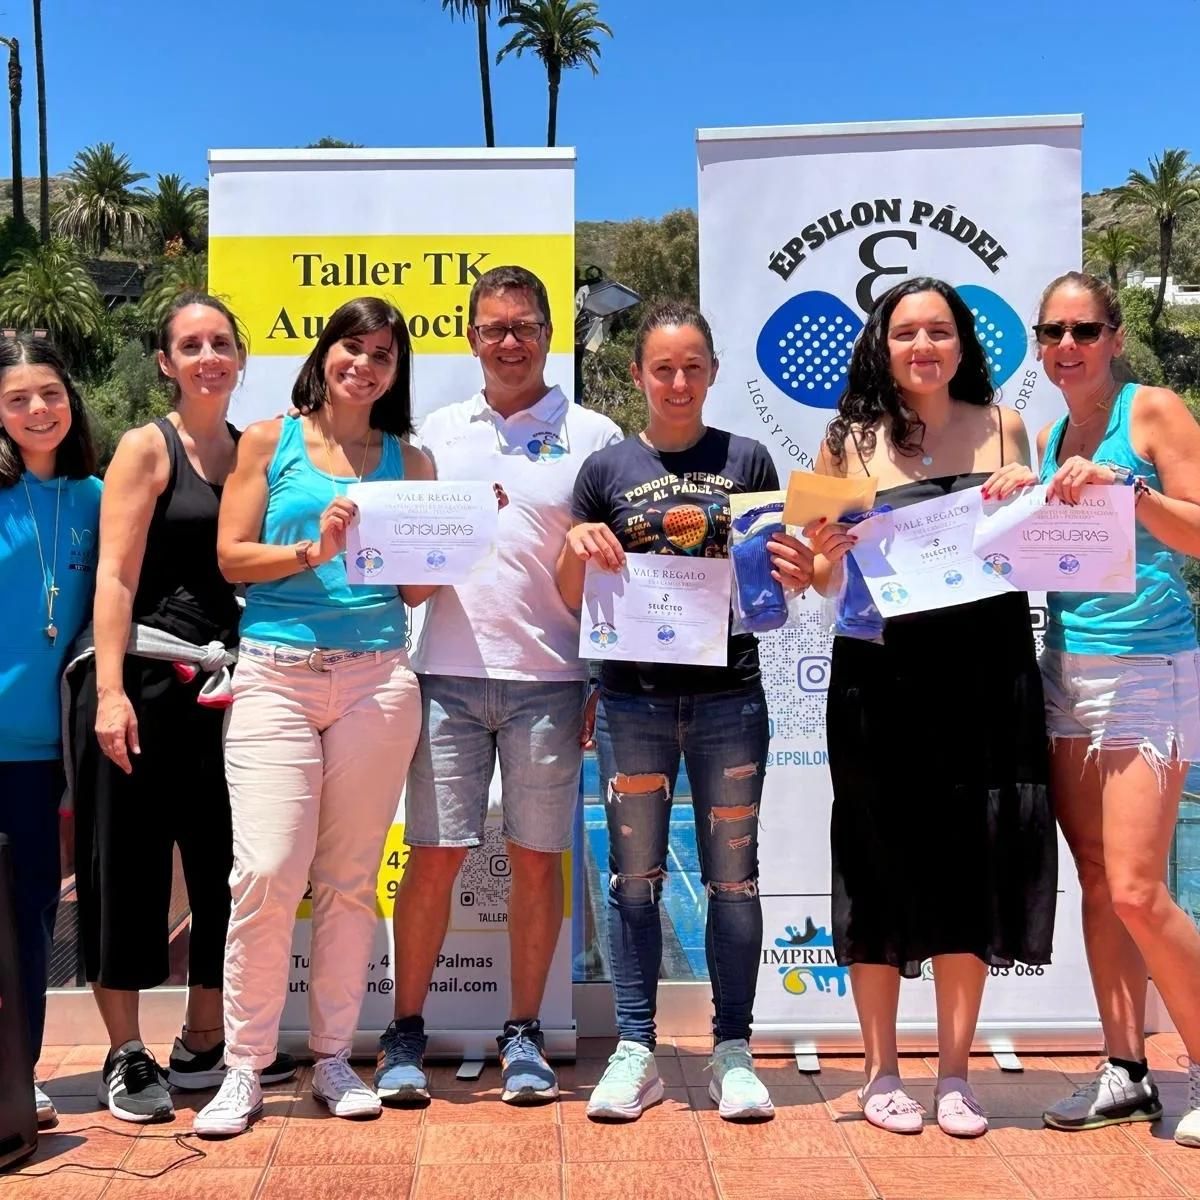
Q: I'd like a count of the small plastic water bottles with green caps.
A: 0